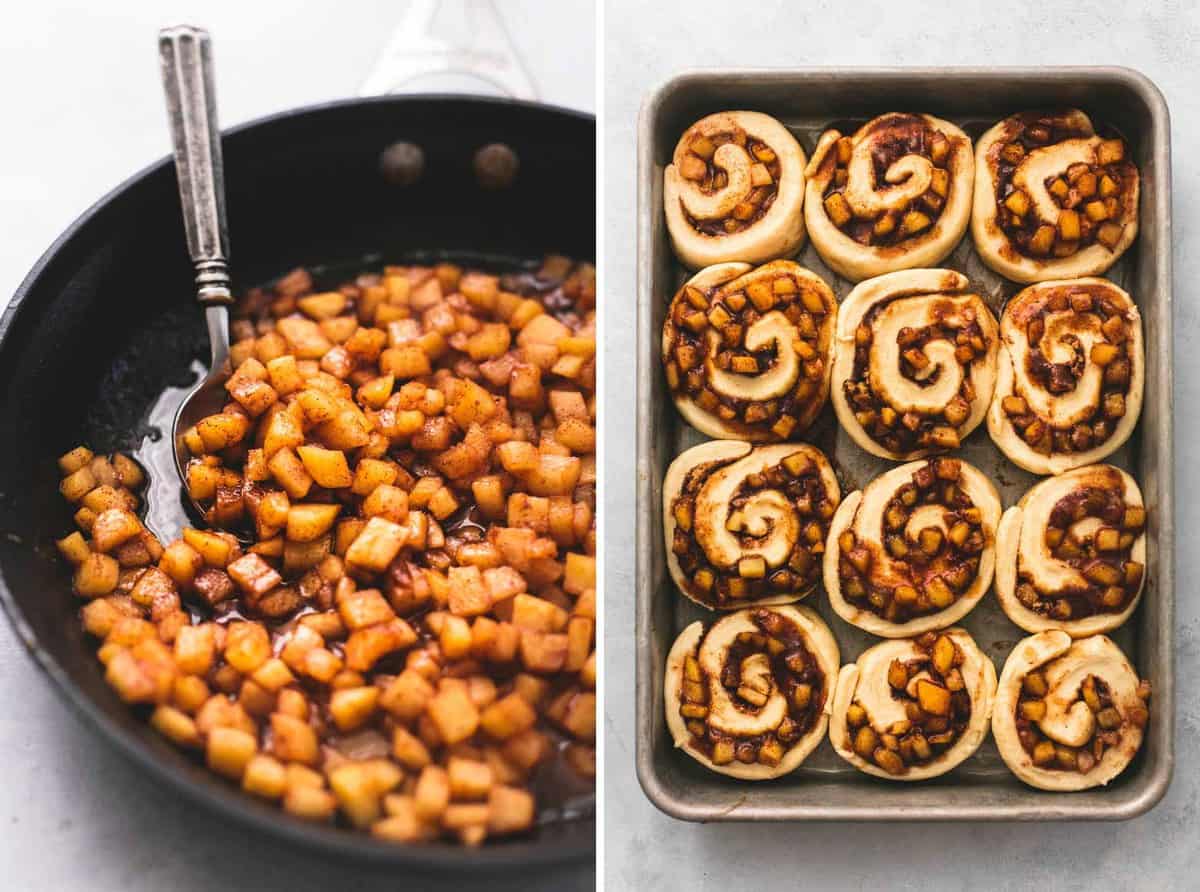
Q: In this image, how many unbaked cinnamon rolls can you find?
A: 12